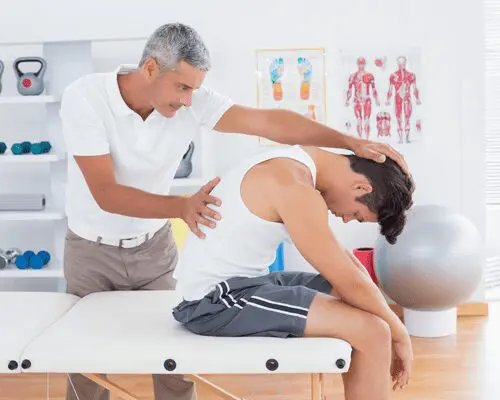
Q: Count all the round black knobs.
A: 5